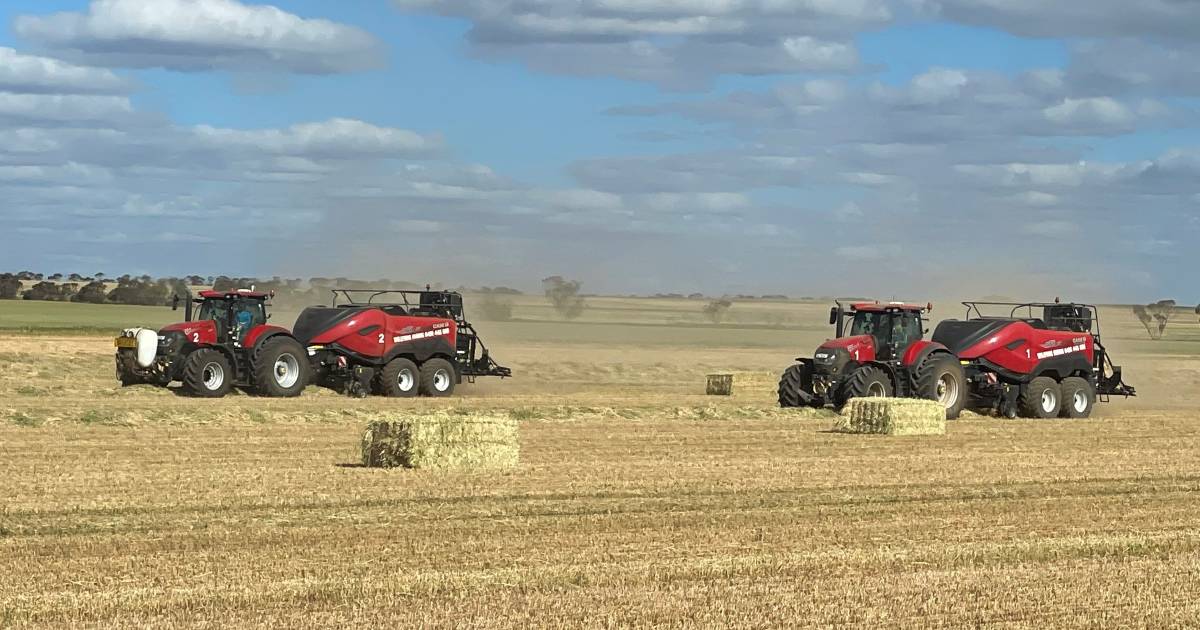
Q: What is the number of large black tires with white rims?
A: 8